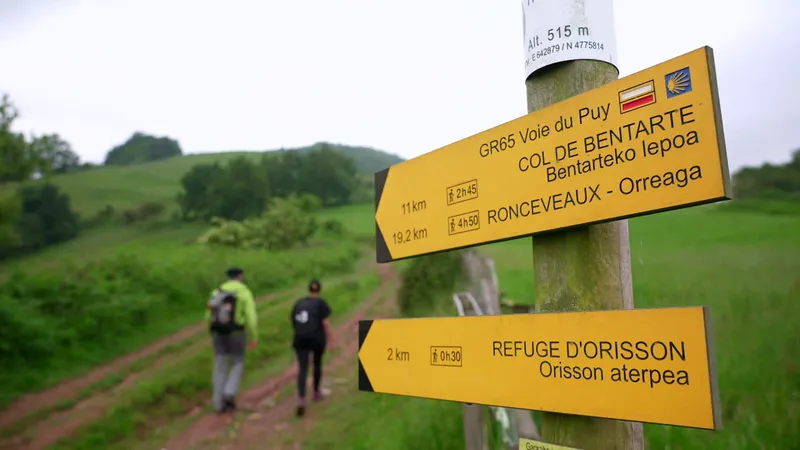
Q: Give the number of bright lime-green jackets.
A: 1